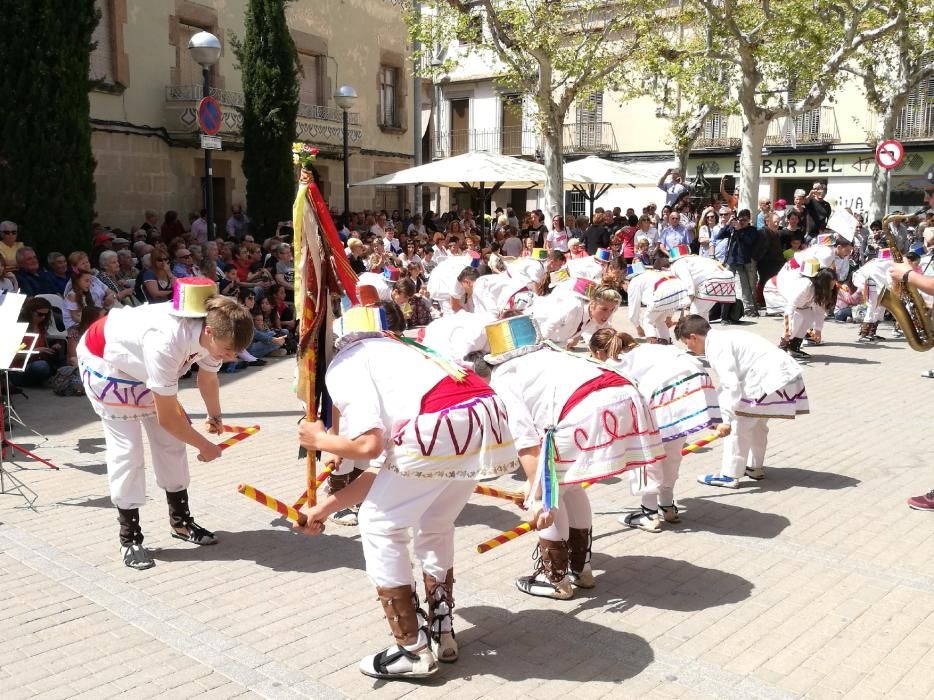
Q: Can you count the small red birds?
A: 0